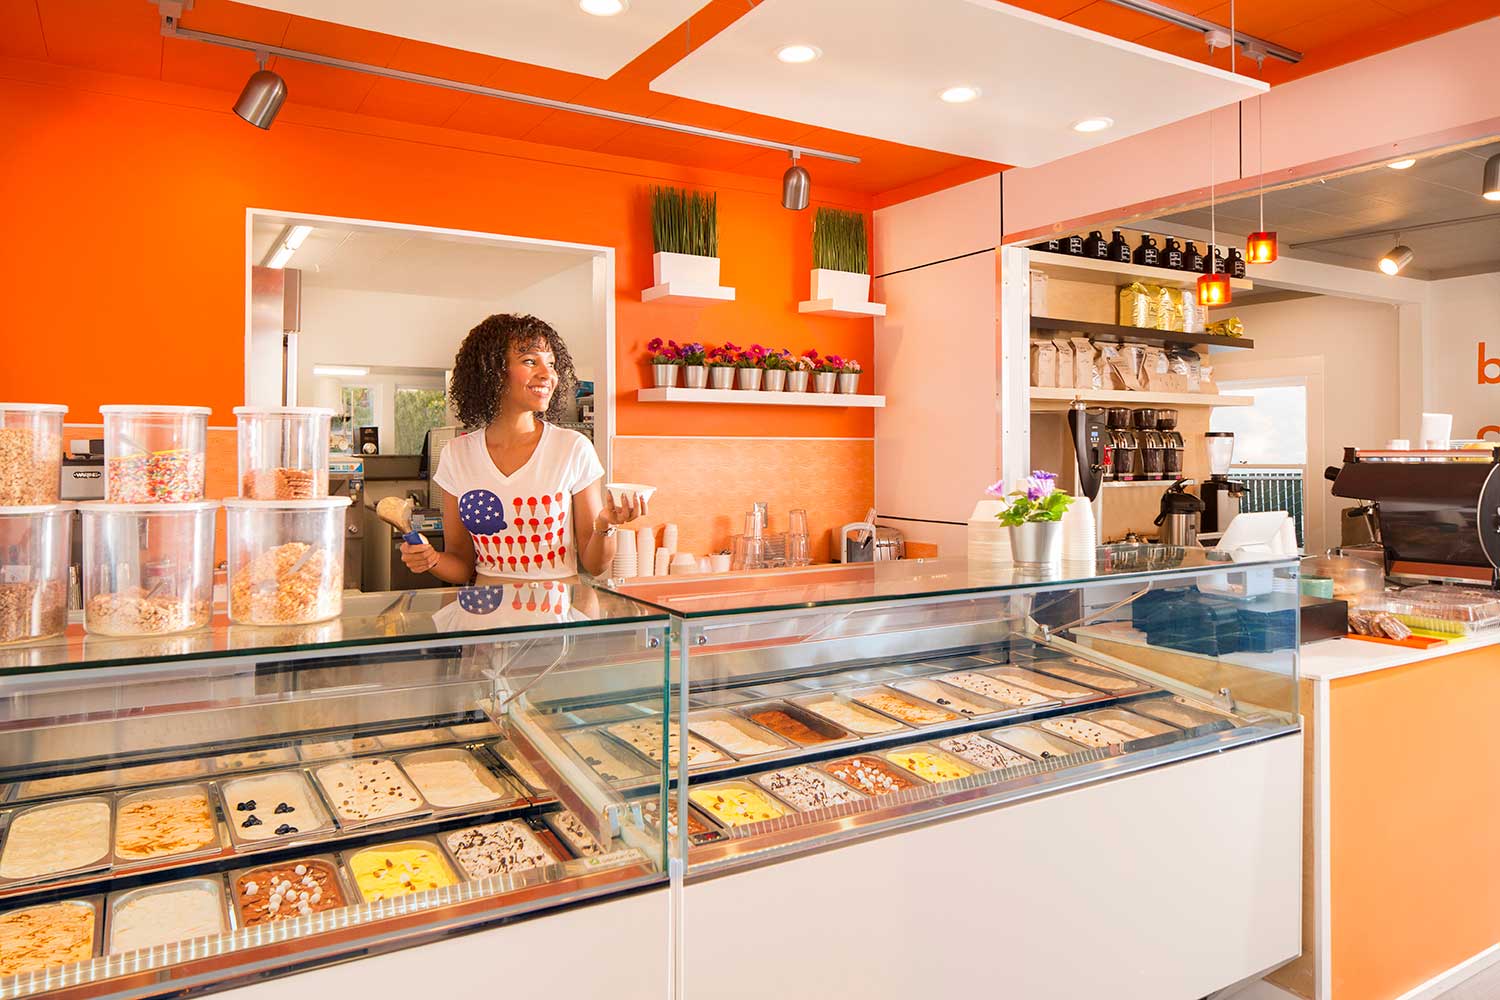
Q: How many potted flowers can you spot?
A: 9